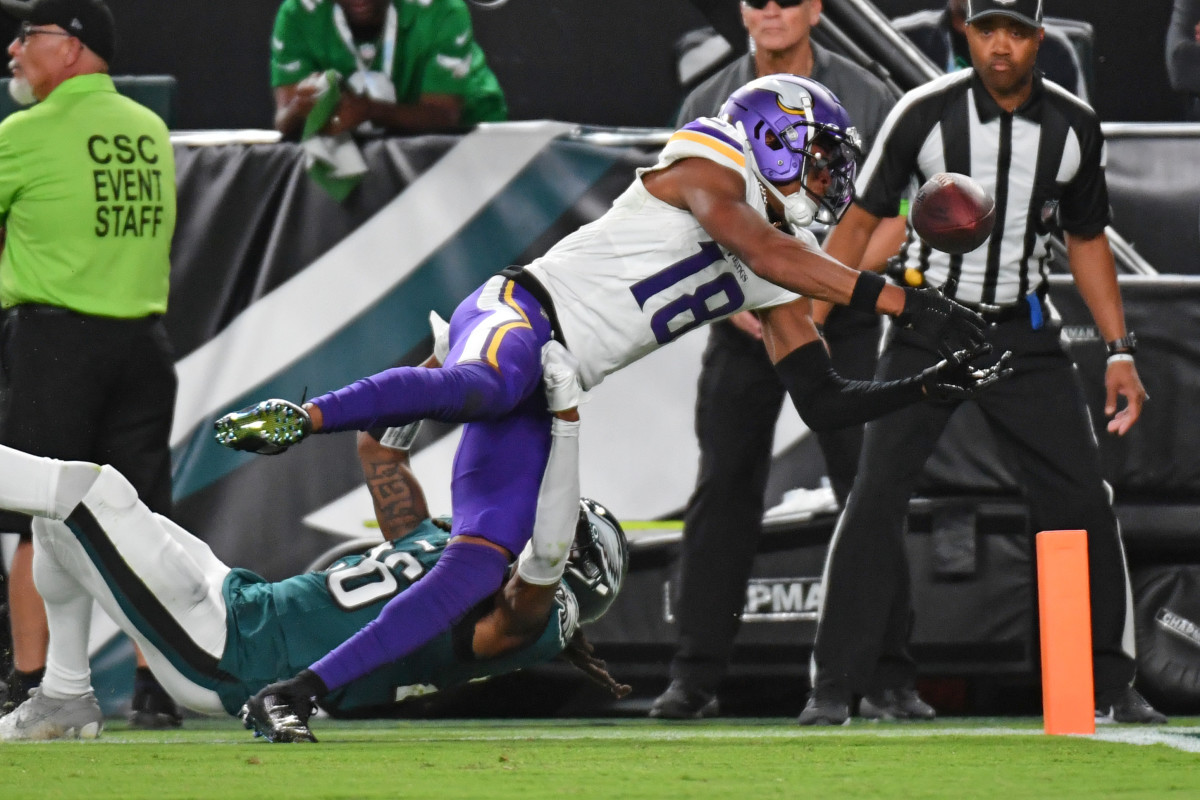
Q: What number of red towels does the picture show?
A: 0